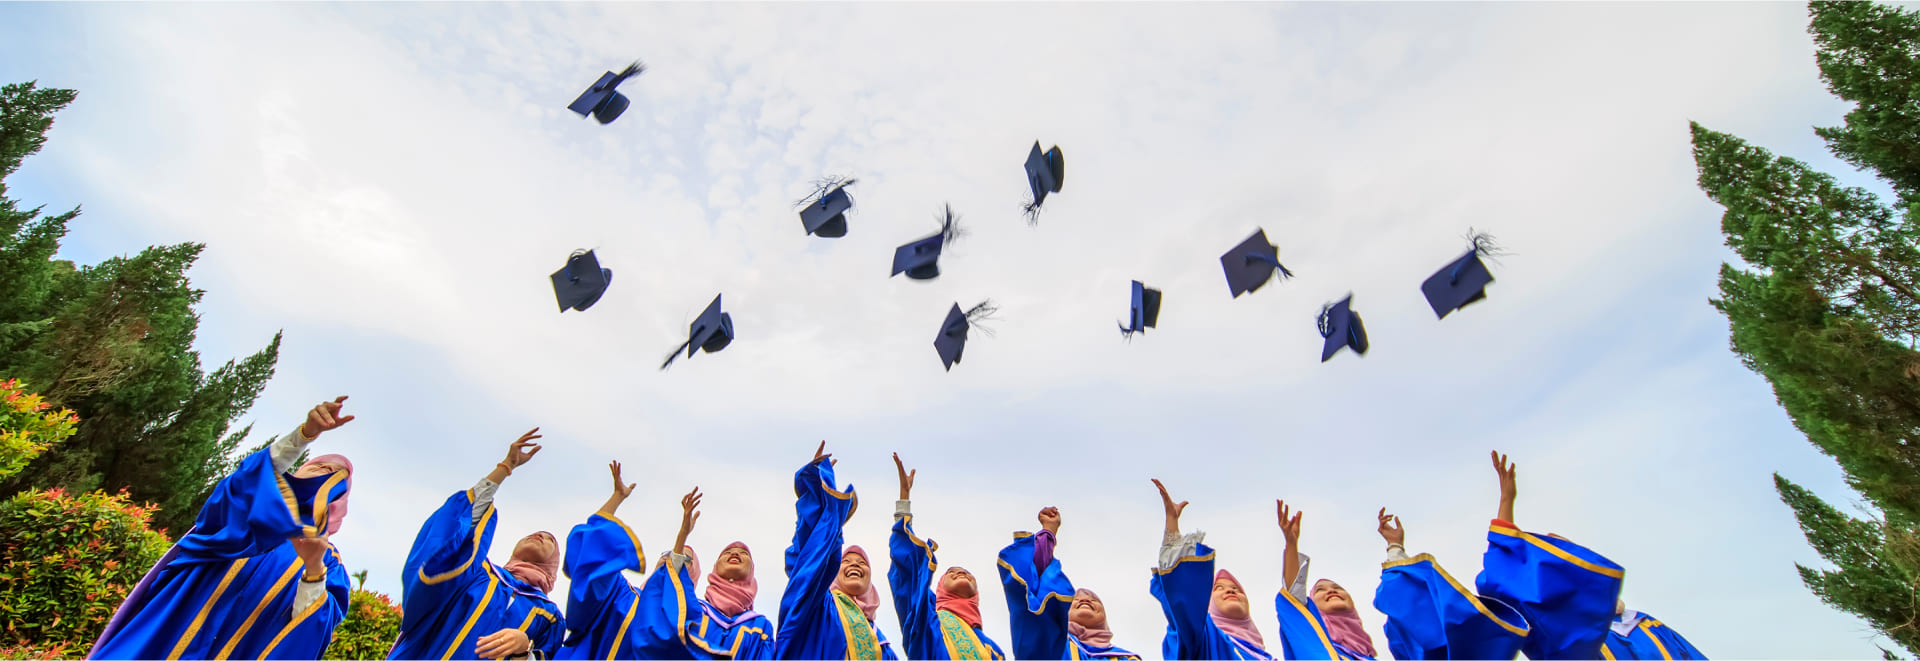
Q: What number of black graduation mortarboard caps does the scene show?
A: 11